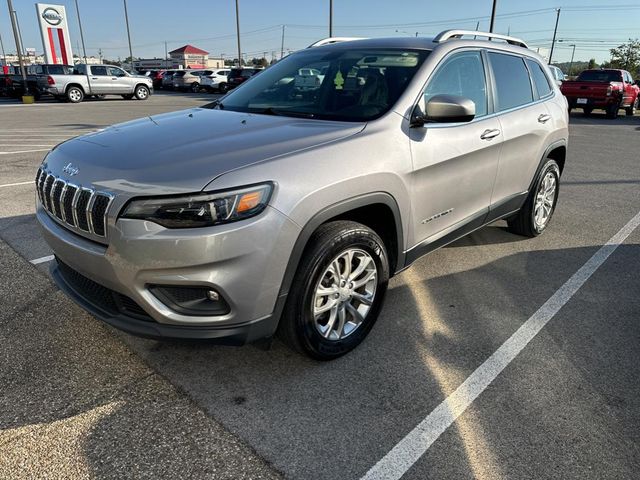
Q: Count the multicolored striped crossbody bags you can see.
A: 0